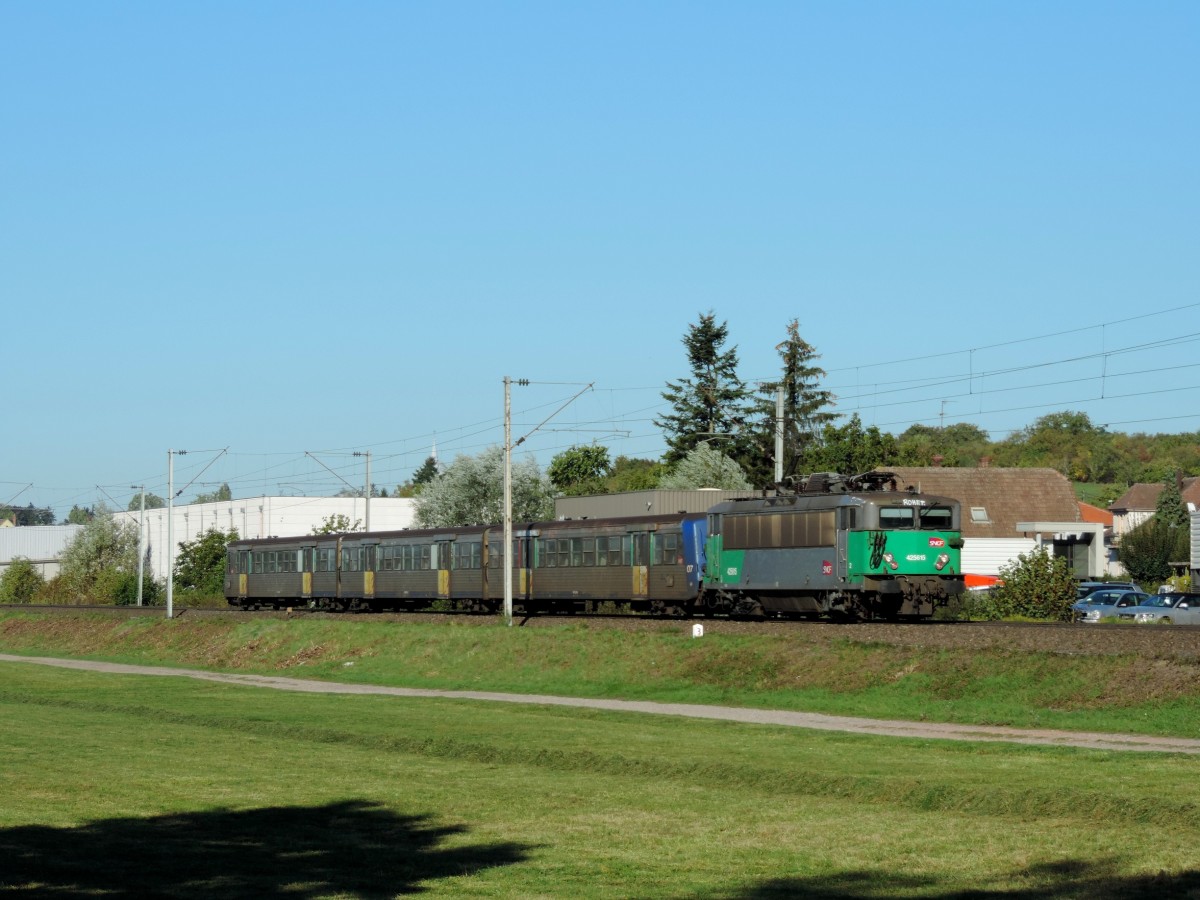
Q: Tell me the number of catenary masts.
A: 5